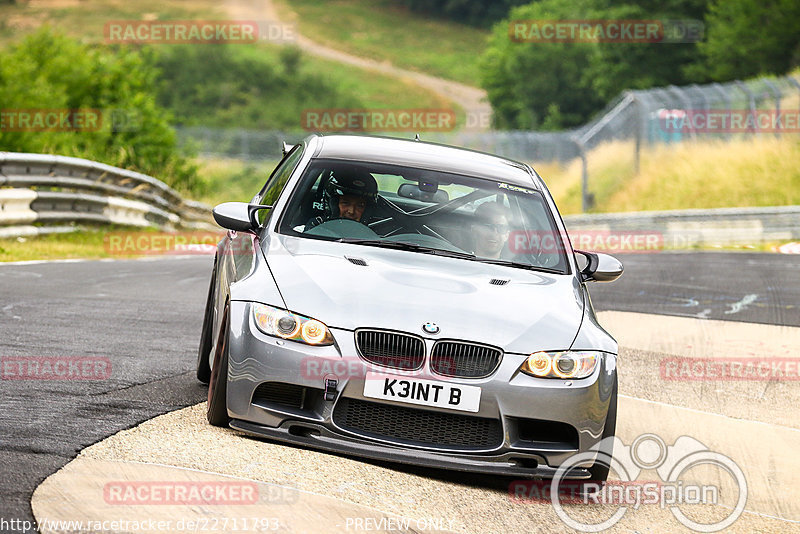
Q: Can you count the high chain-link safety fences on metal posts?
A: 1